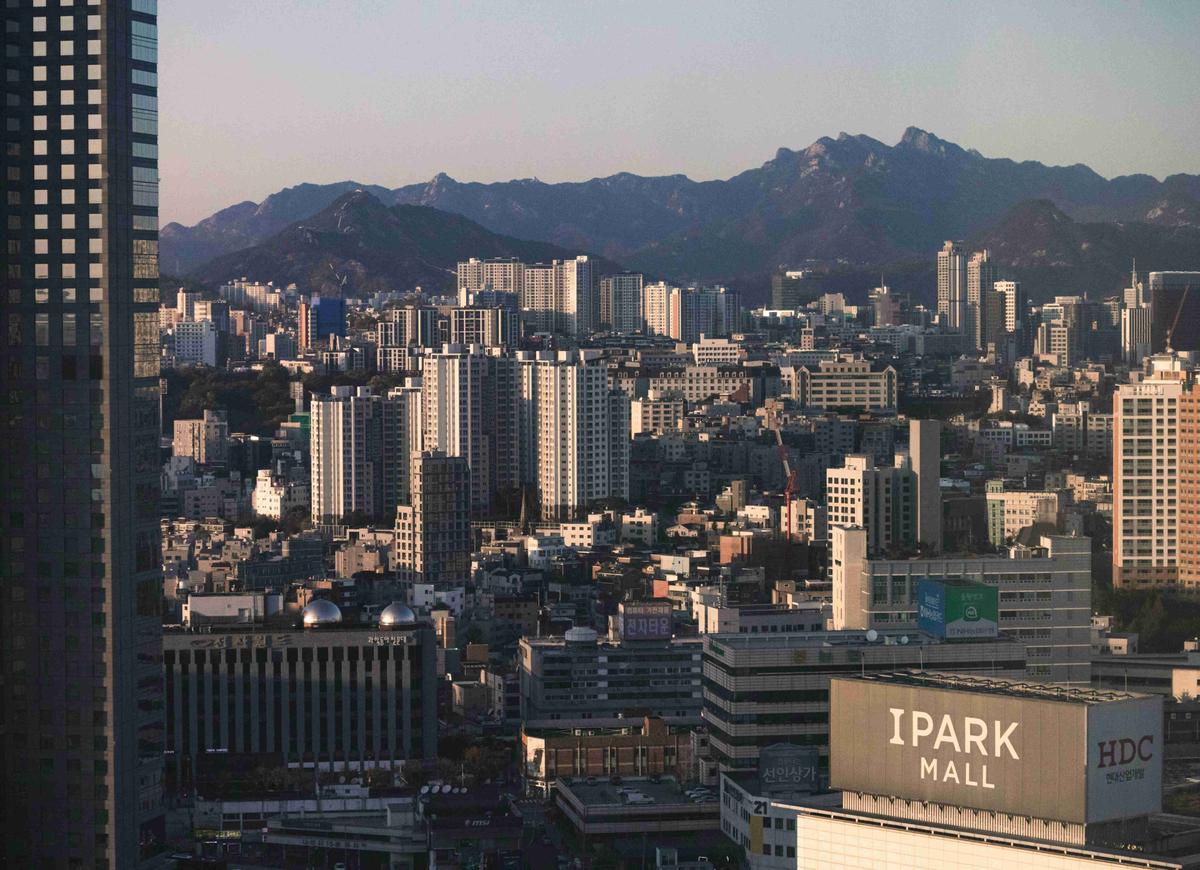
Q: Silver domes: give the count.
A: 2